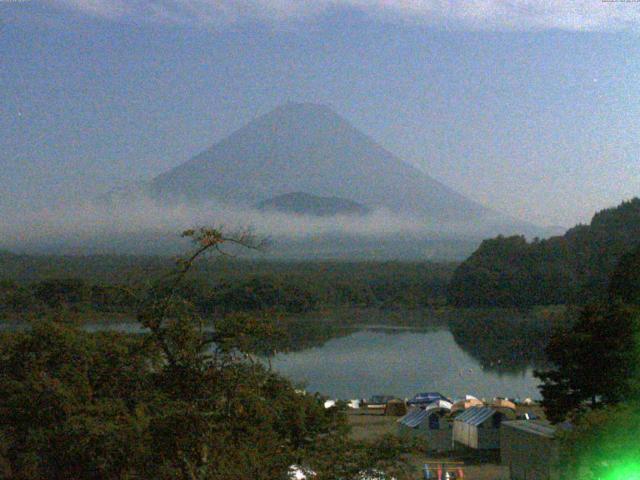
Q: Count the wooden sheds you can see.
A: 3